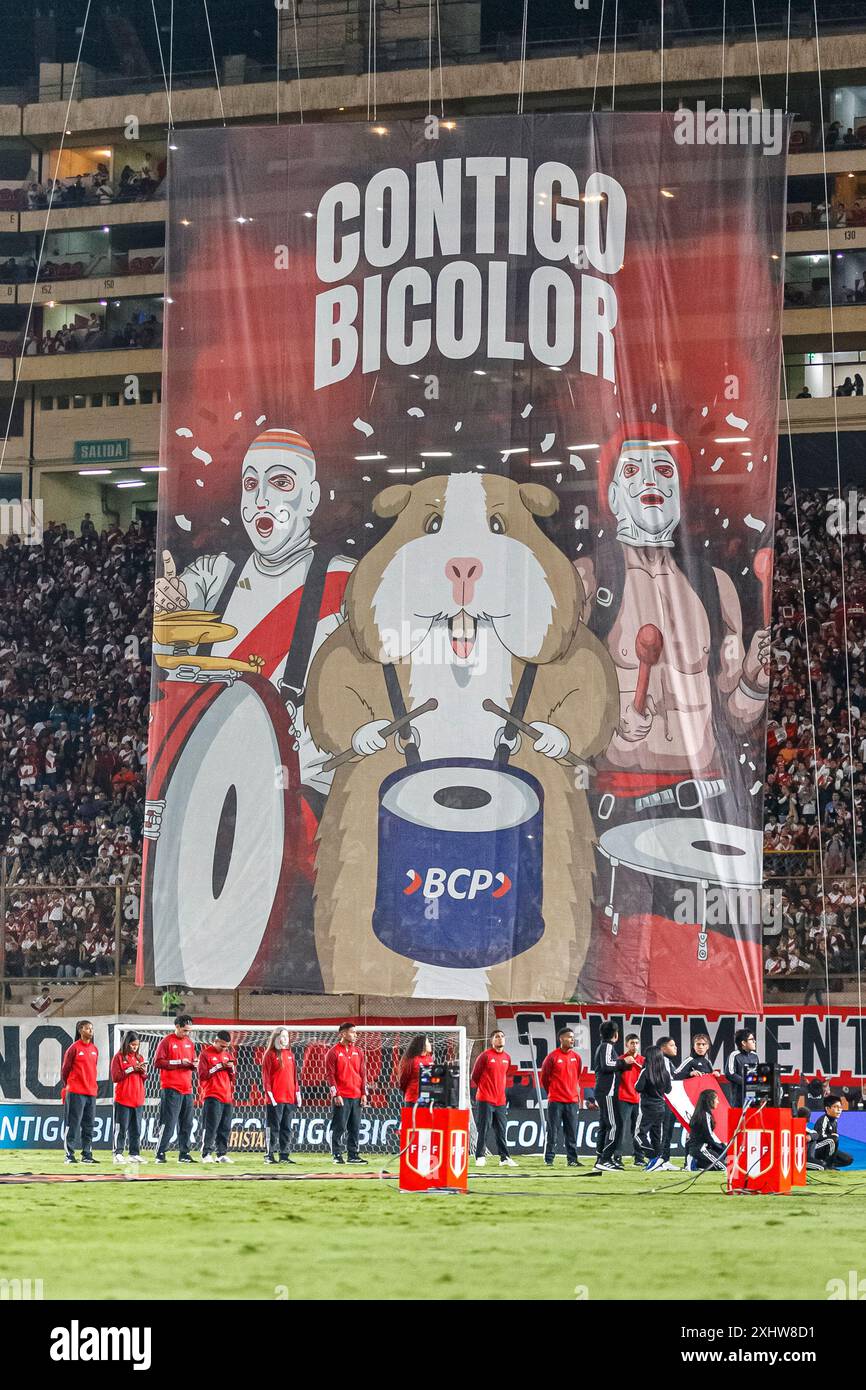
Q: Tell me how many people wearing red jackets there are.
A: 10